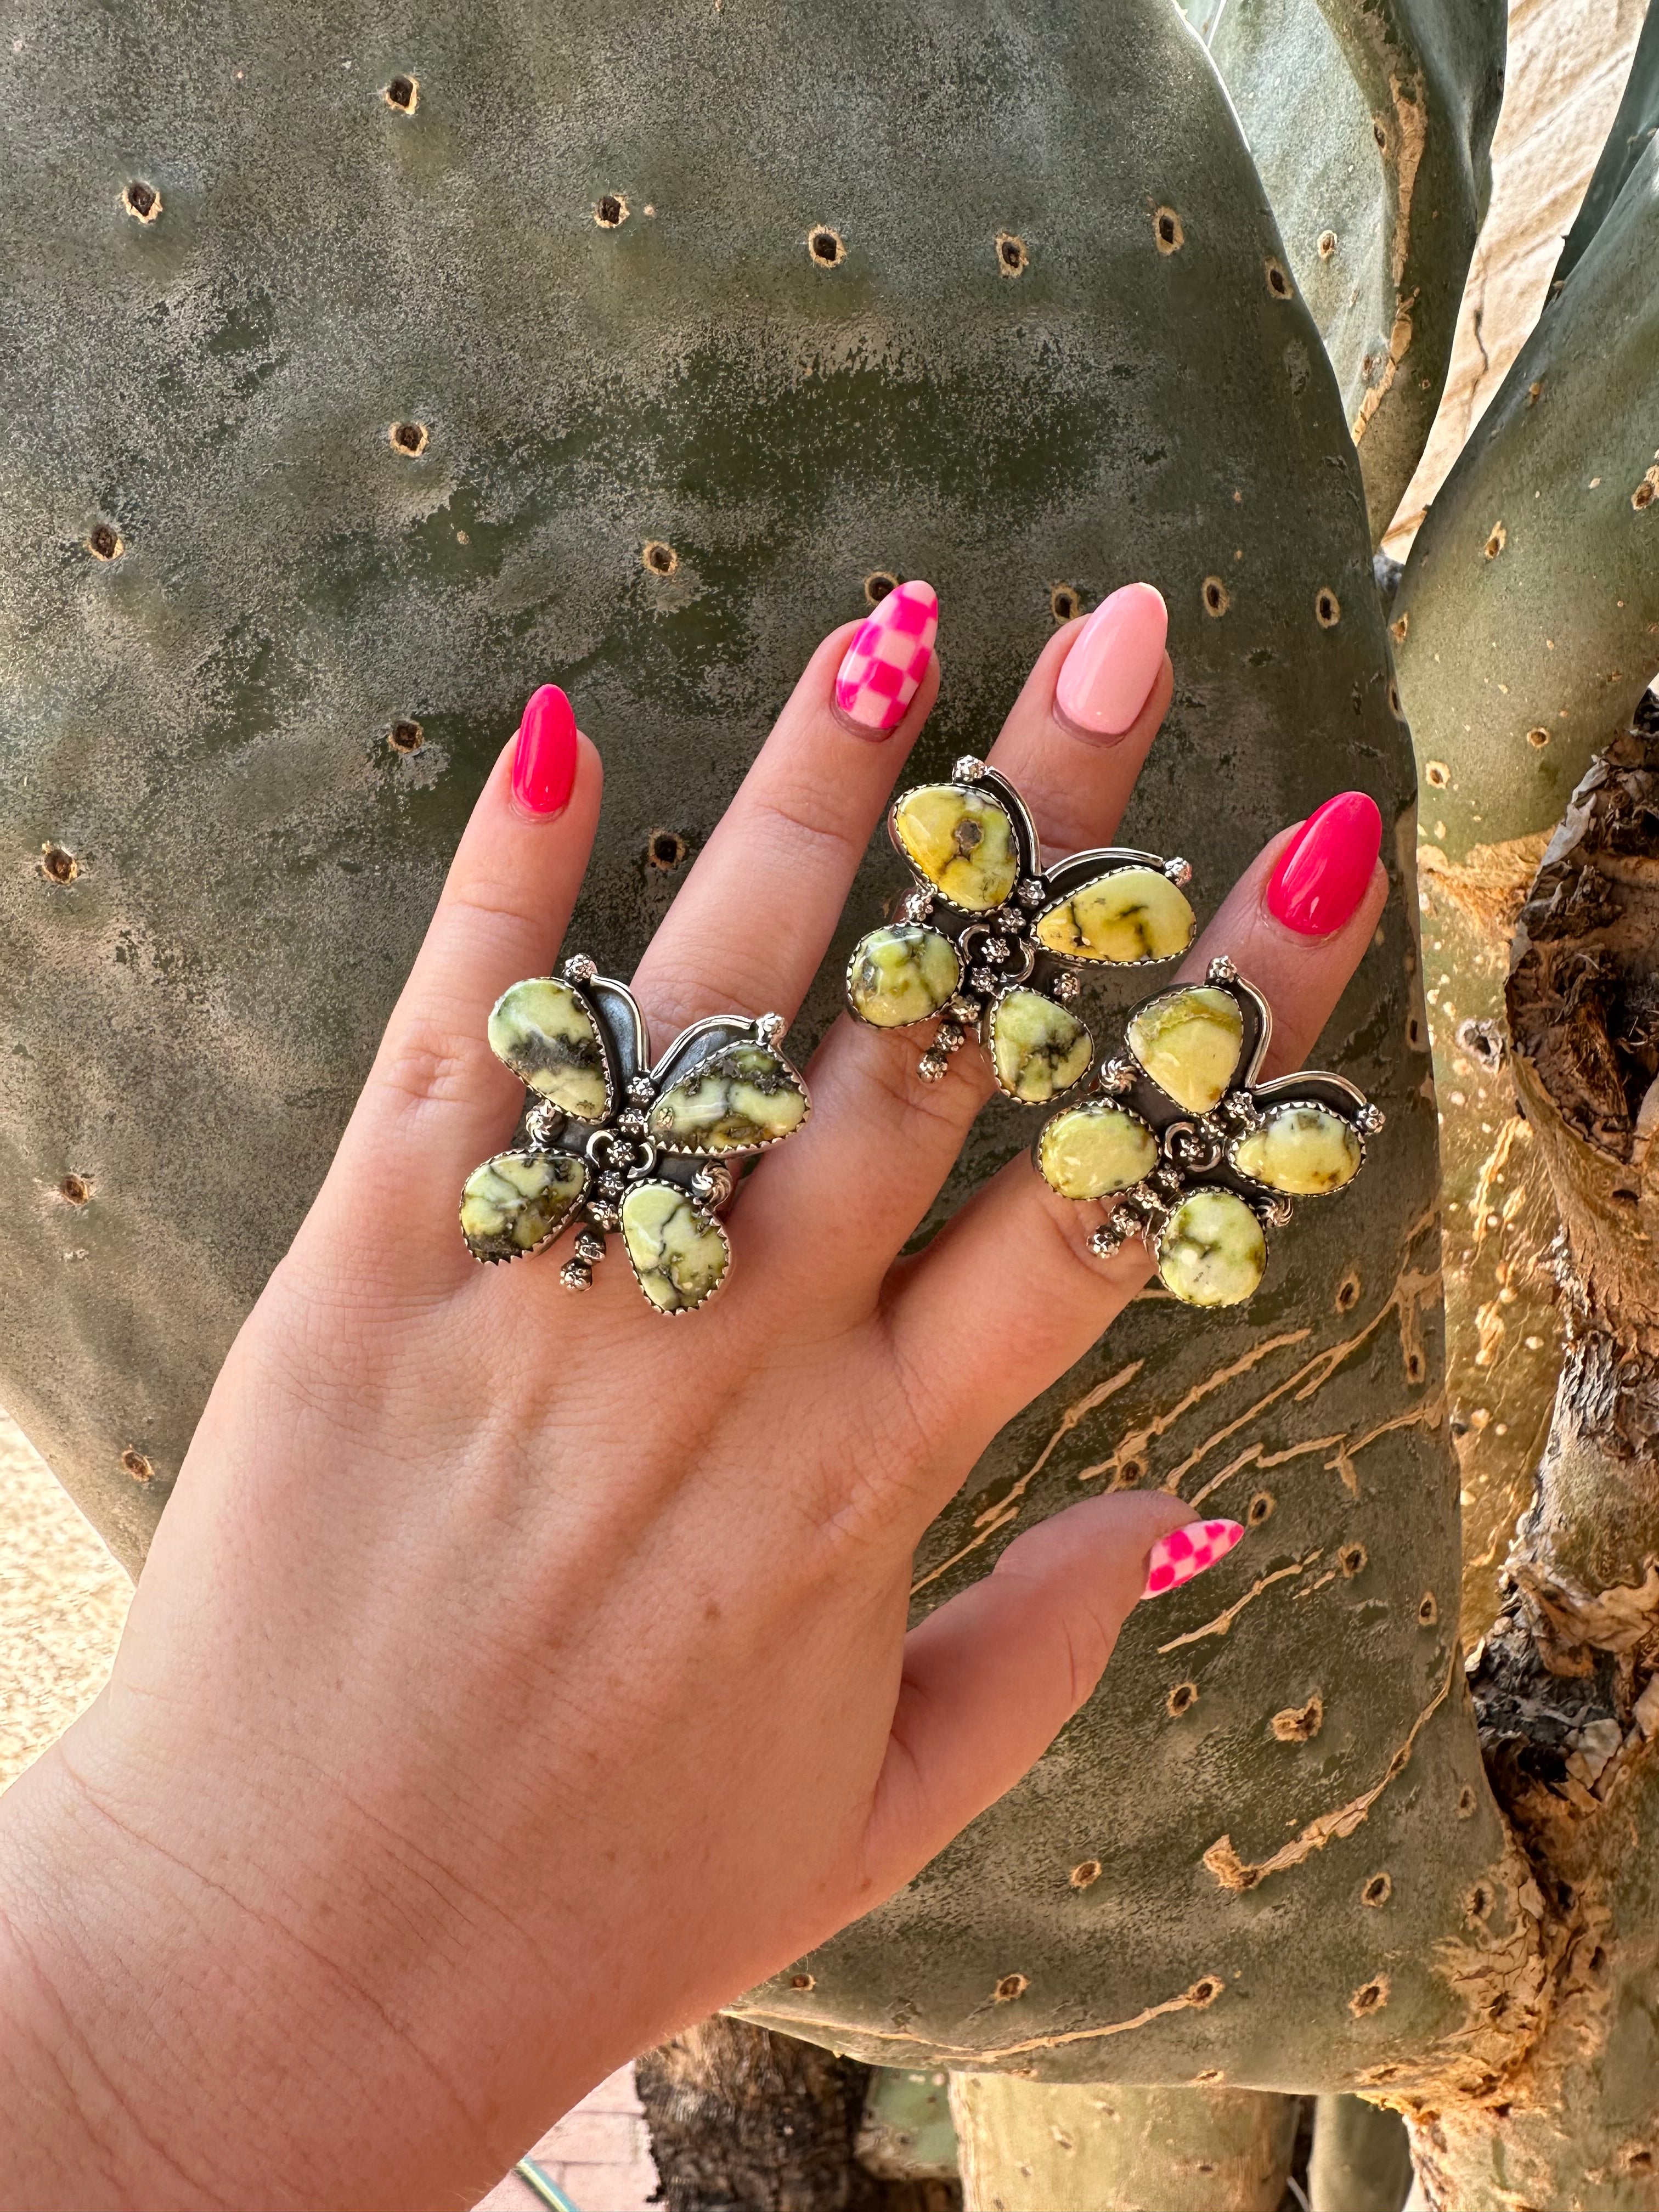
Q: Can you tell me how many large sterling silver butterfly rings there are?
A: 3